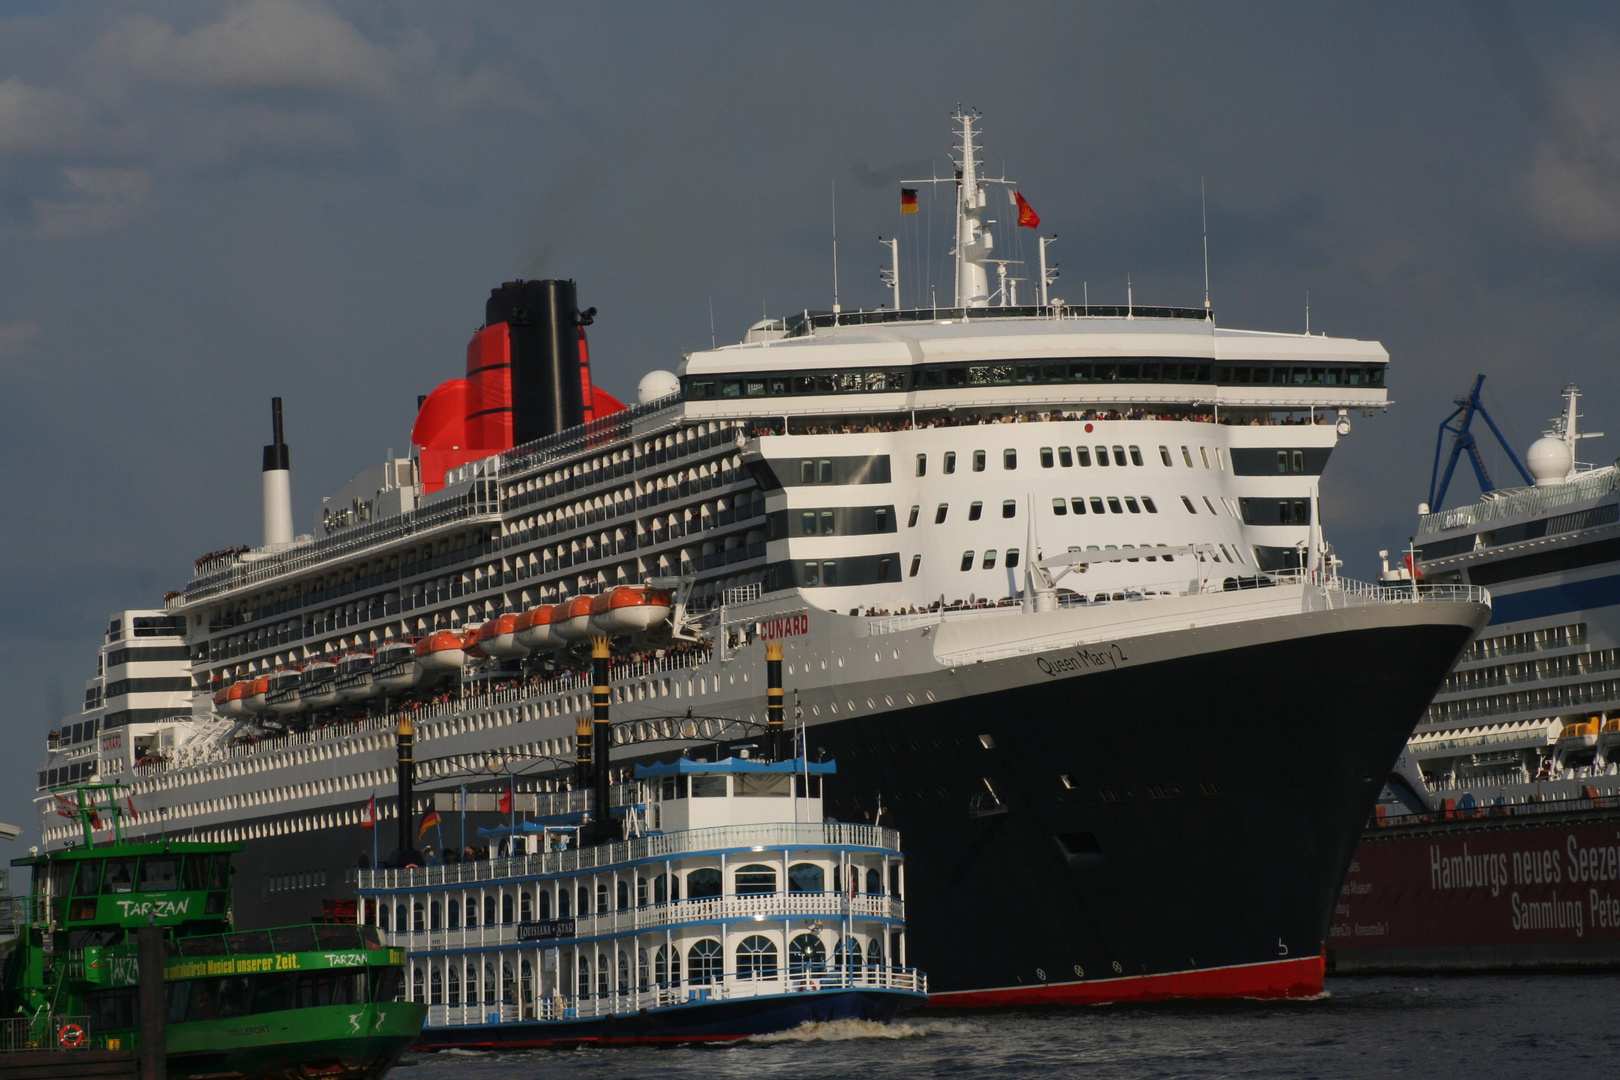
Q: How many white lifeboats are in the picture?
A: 4